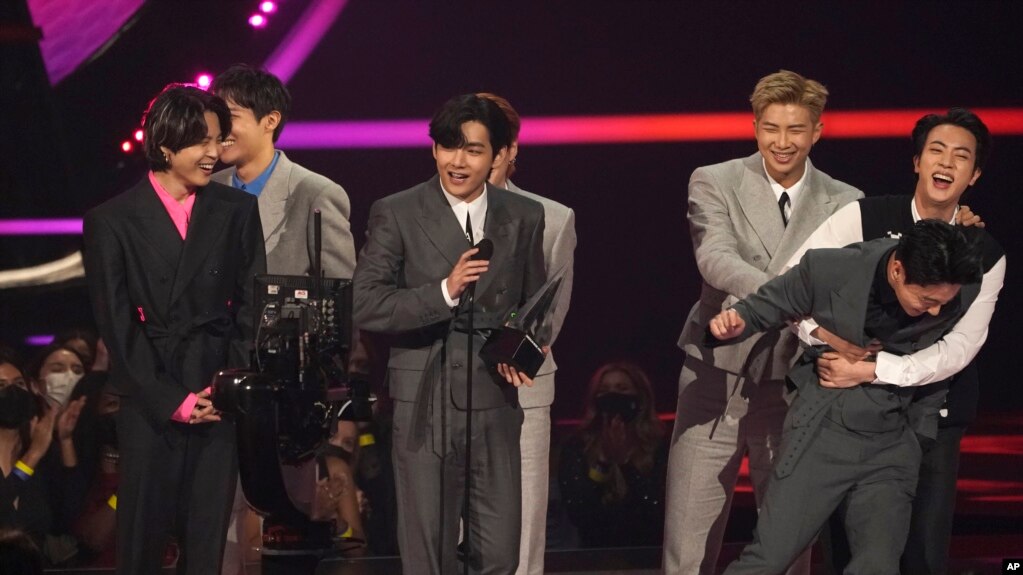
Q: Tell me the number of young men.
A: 7